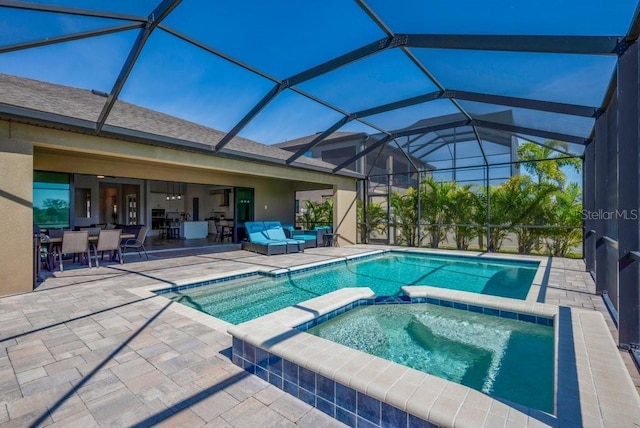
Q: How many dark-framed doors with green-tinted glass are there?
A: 2